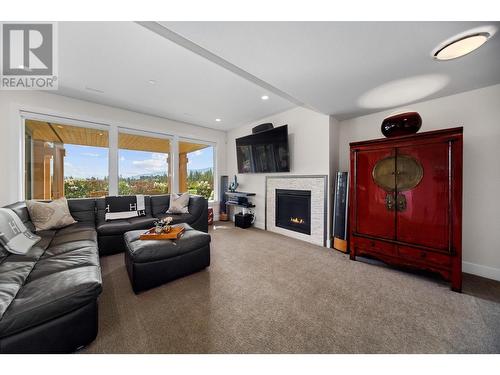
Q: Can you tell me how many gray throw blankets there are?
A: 1